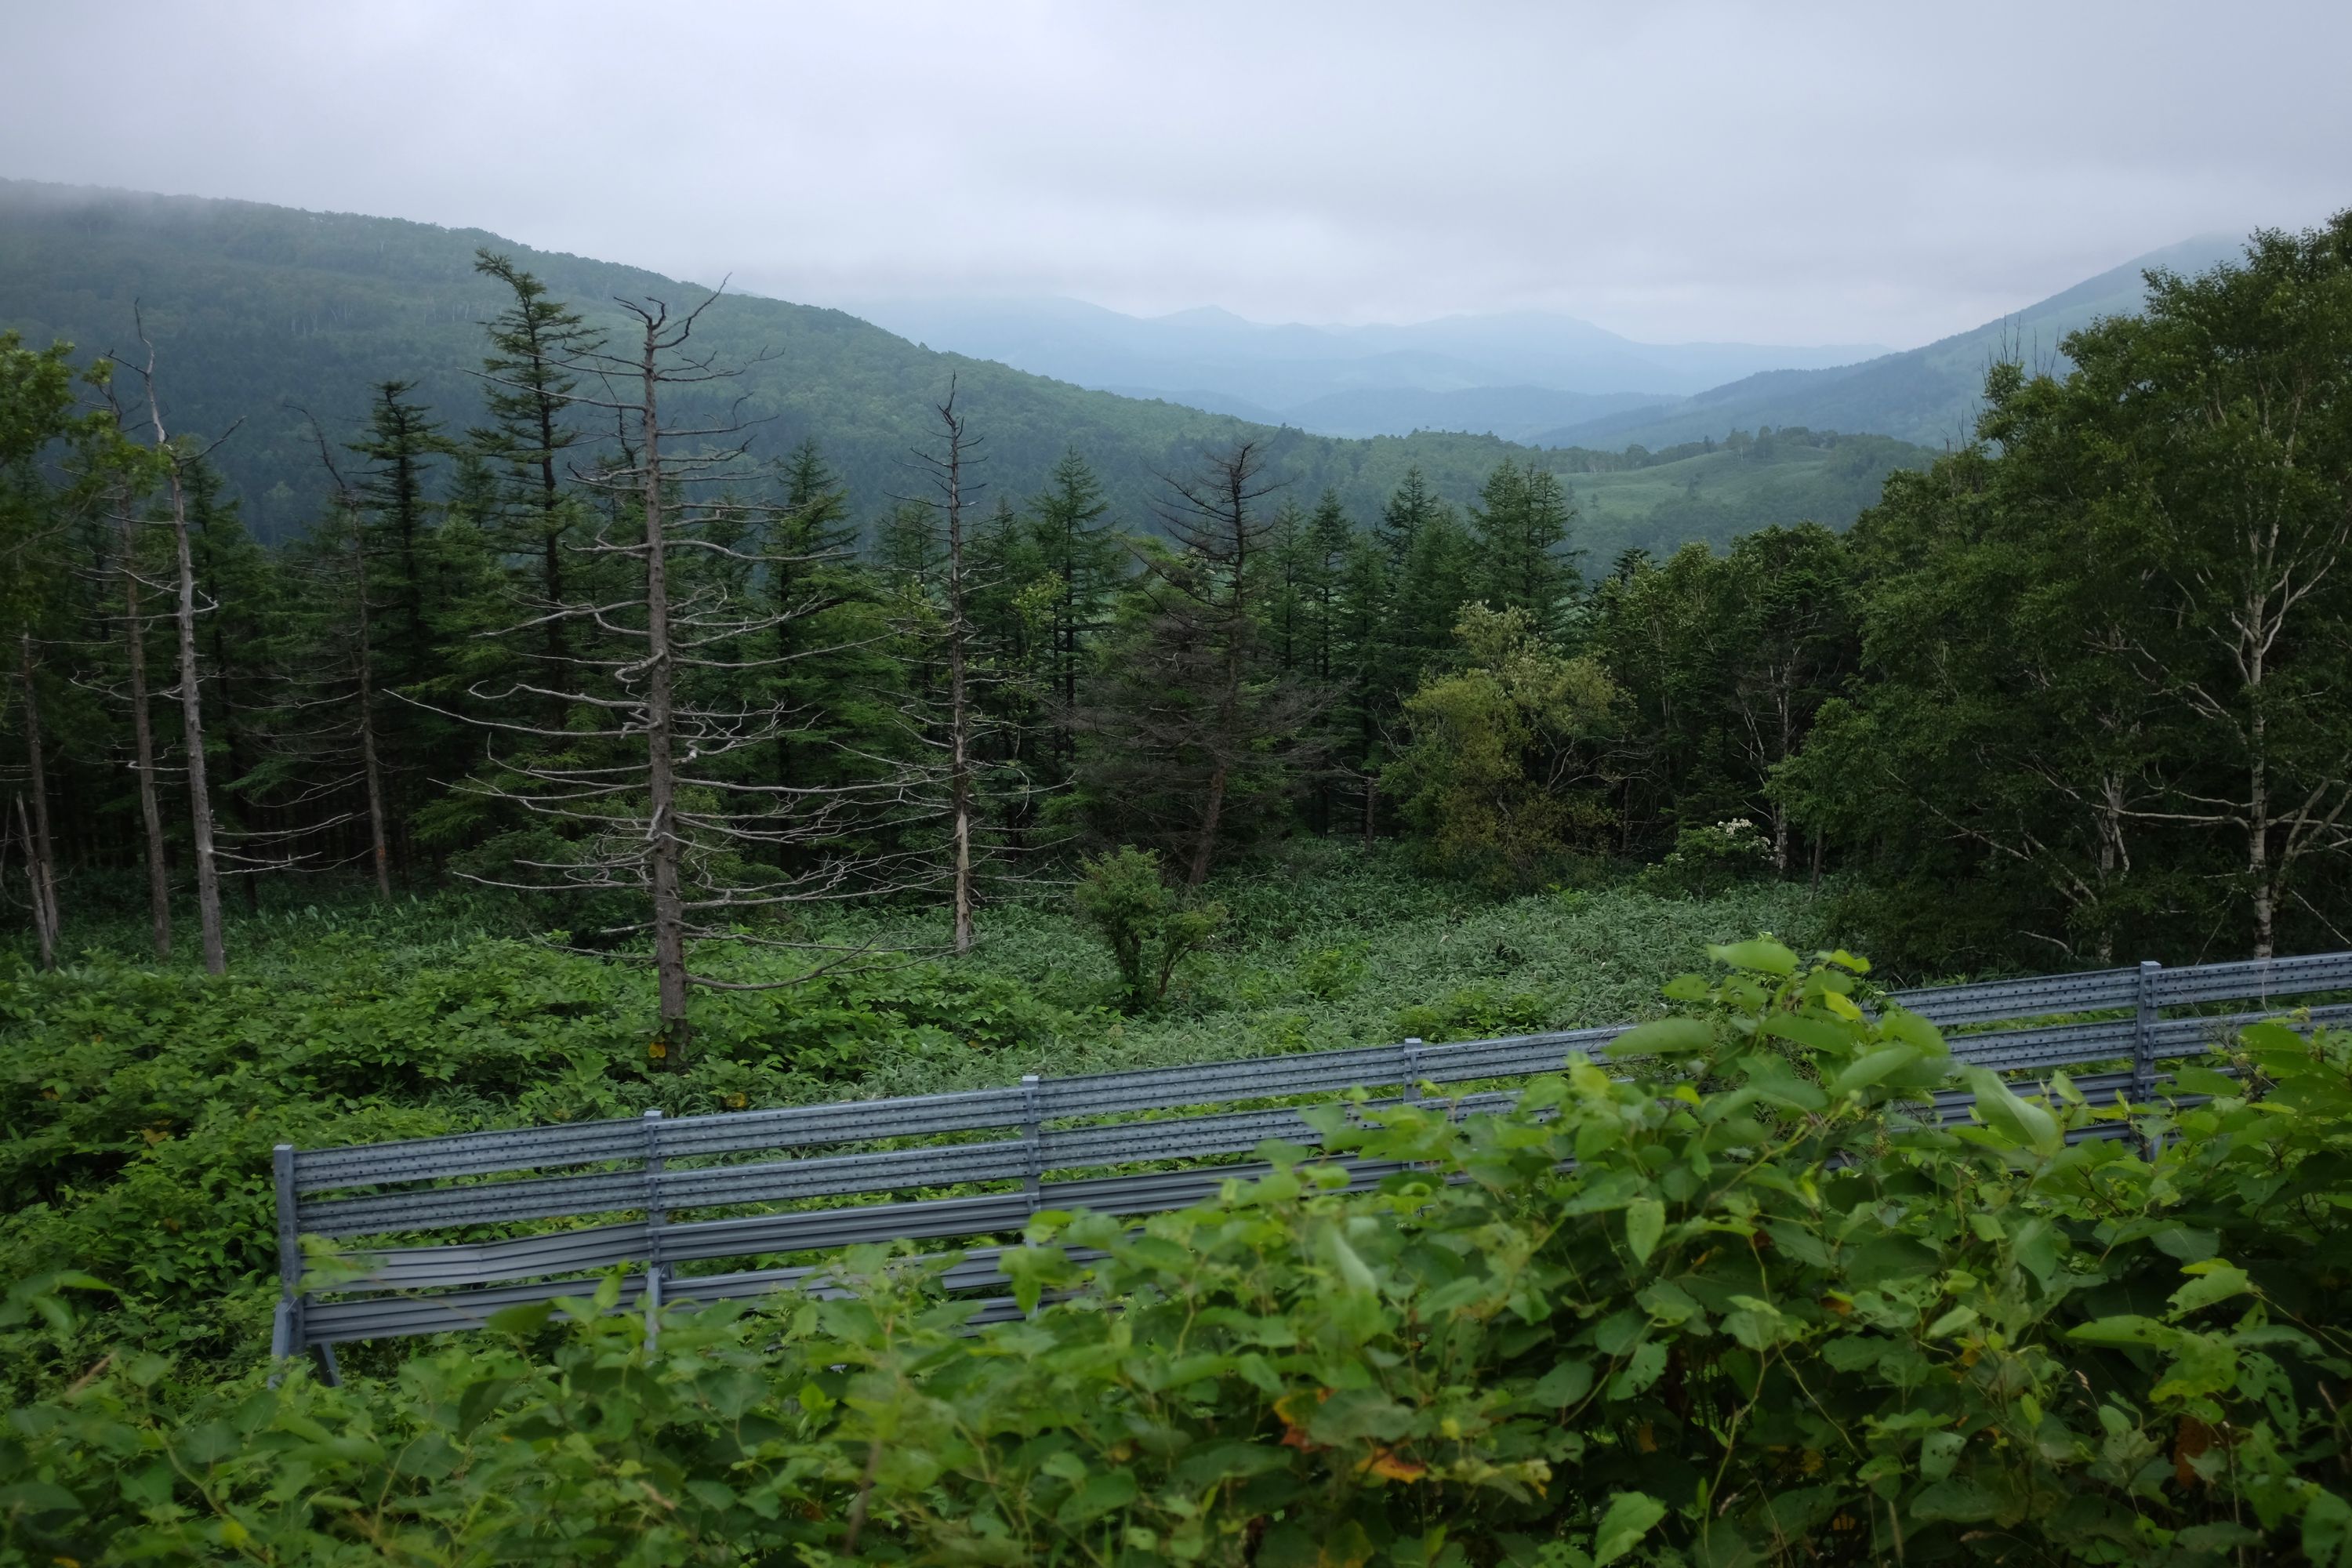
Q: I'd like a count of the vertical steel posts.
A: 5